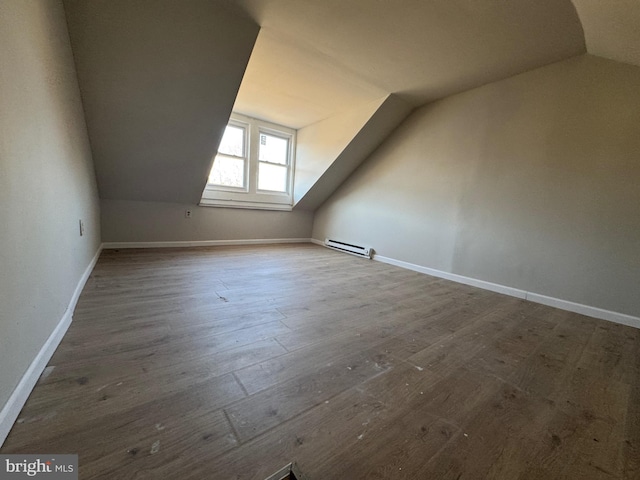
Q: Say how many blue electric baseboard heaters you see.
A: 0